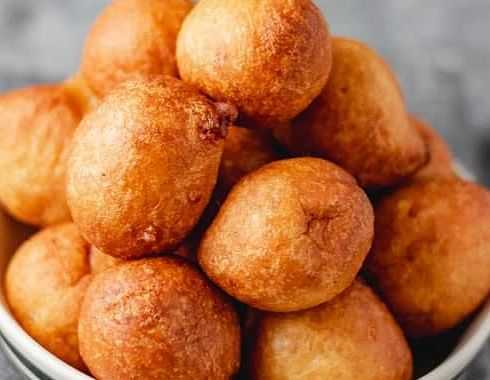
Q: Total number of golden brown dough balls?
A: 12